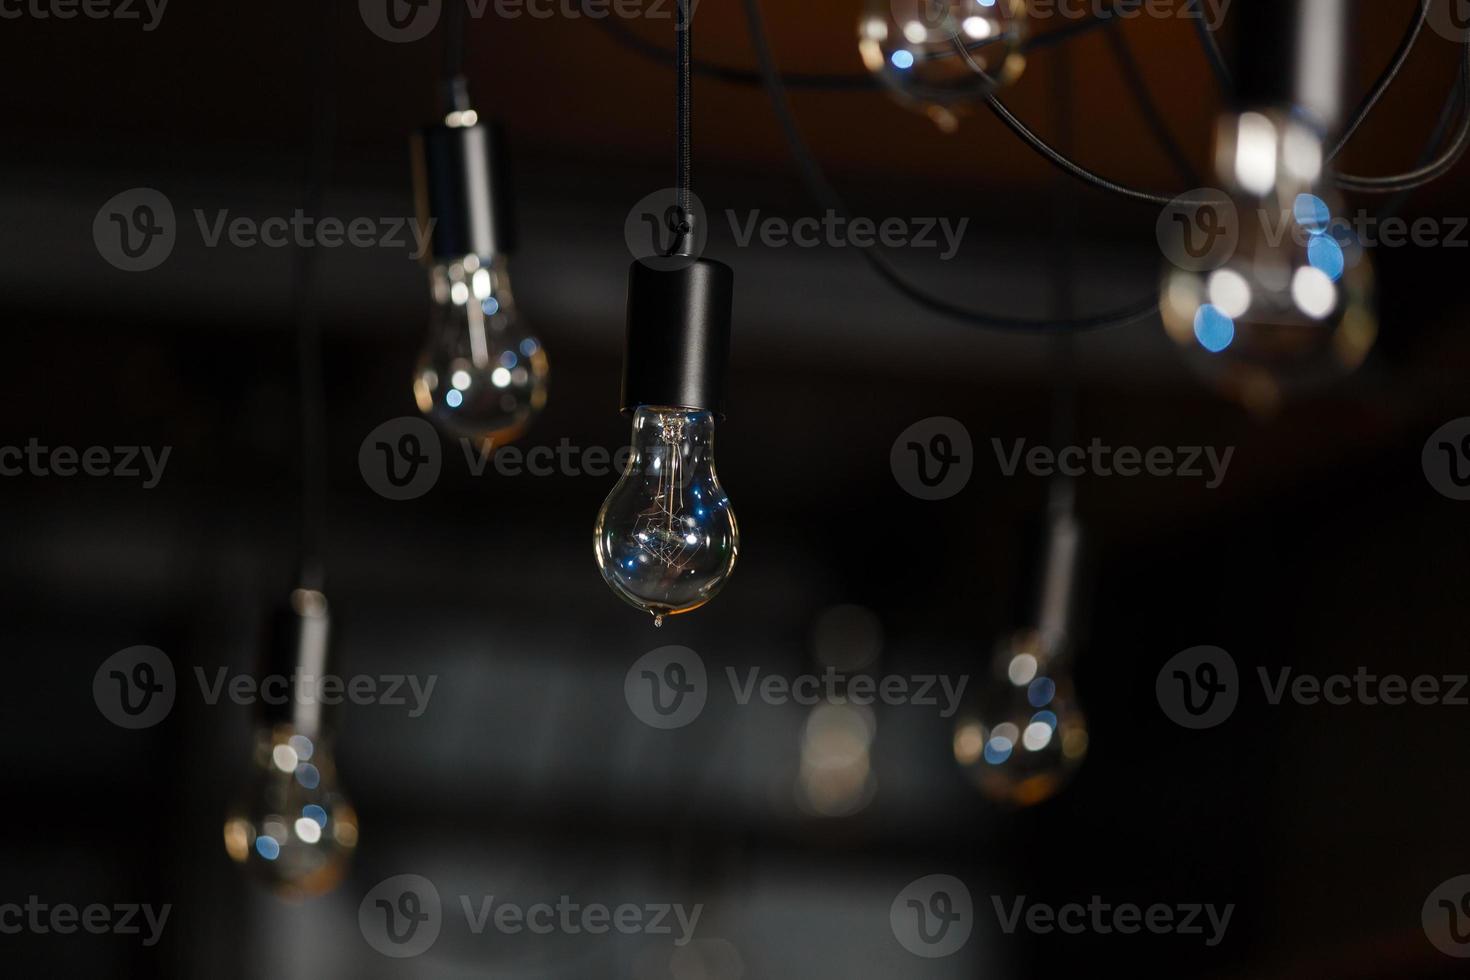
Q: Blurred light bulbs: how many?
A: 5